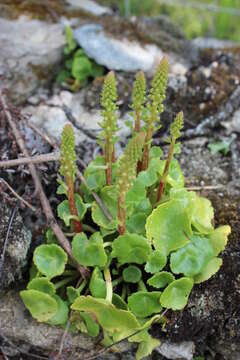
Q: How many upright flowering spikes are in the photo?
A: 6